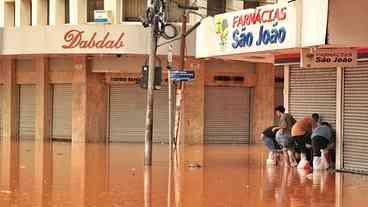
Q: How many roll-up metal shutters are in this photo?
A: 6